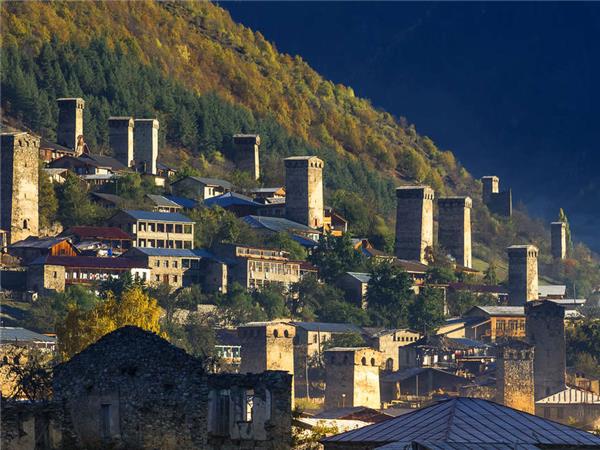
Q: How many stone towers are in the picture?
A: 15